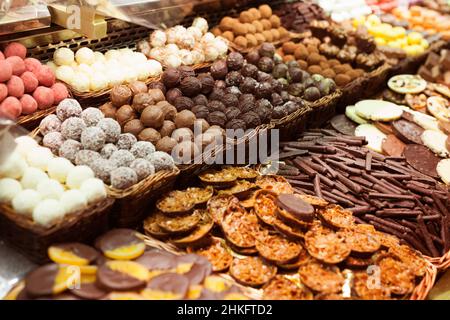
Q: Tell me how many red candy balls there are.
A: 13